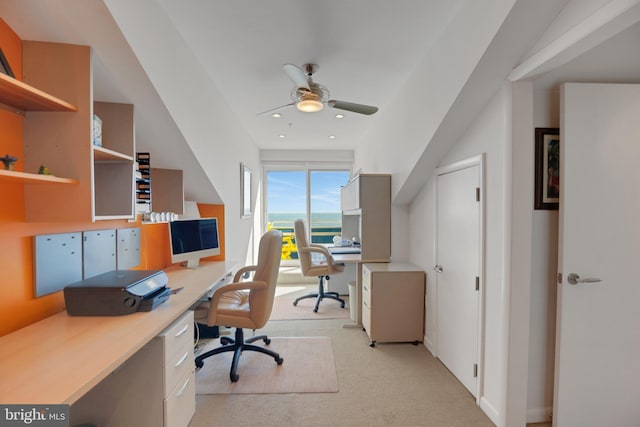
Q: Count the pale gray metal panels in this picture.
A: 3